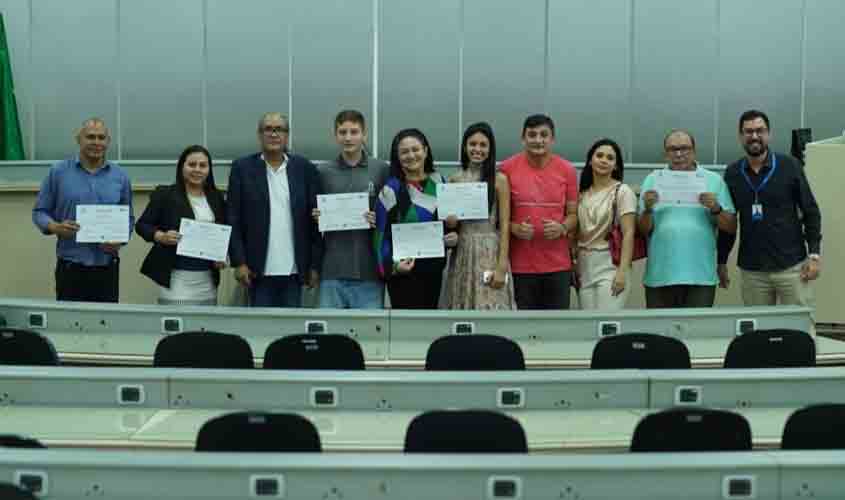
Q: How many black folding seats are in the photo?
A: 12